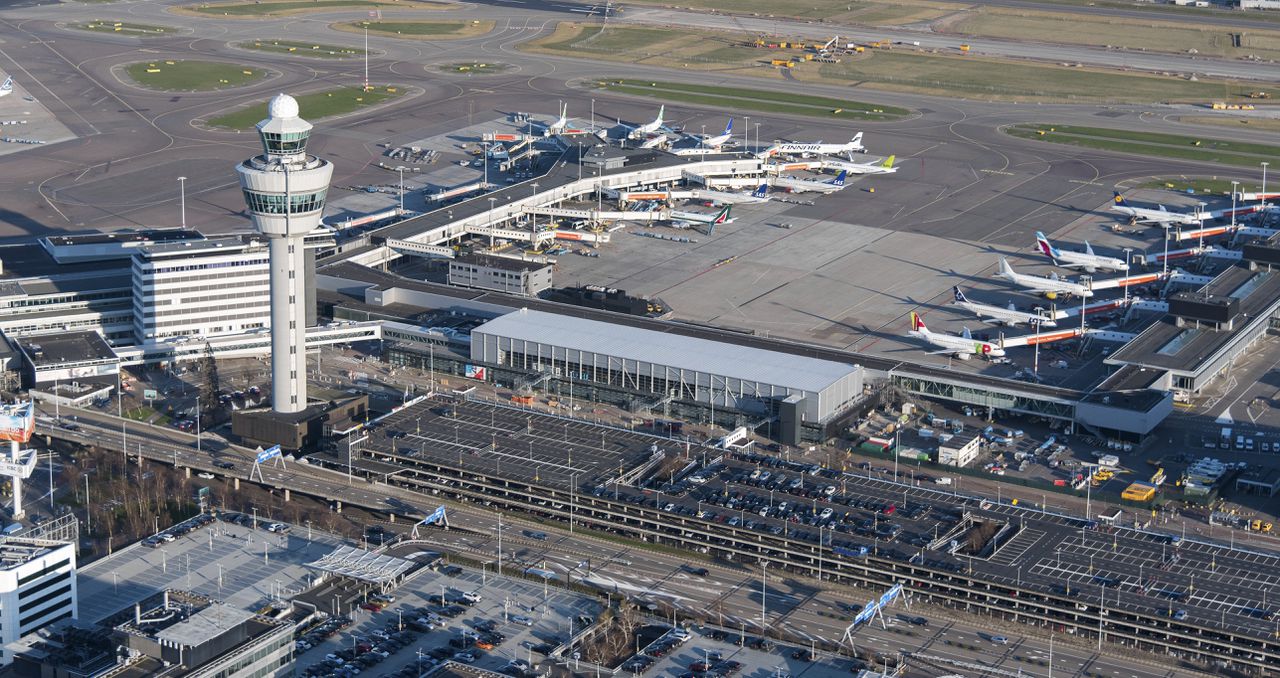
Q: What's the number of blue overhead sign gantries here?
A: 3